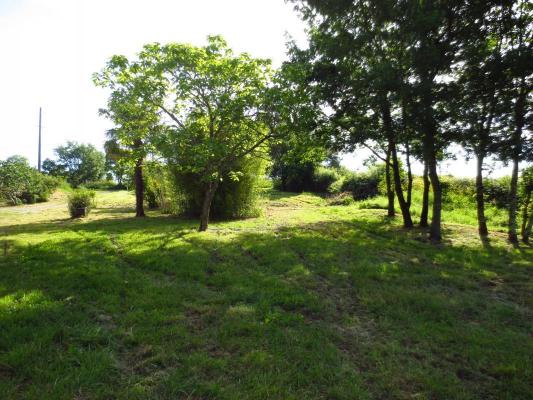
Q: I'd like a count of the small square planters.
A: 1